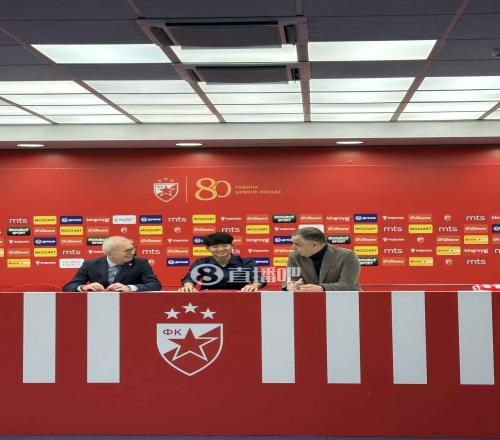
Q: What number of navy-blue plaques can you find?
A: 9